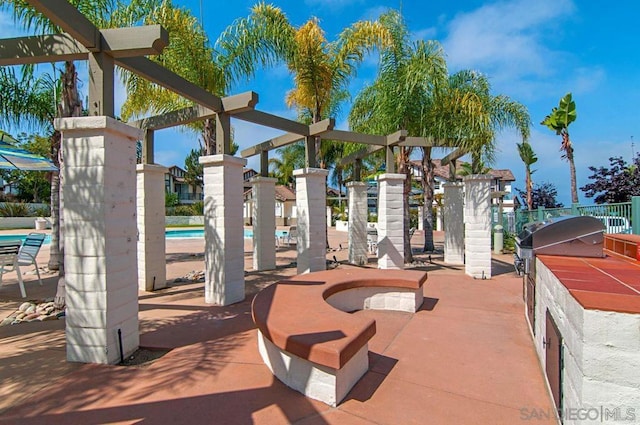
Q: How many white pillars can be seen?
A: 9